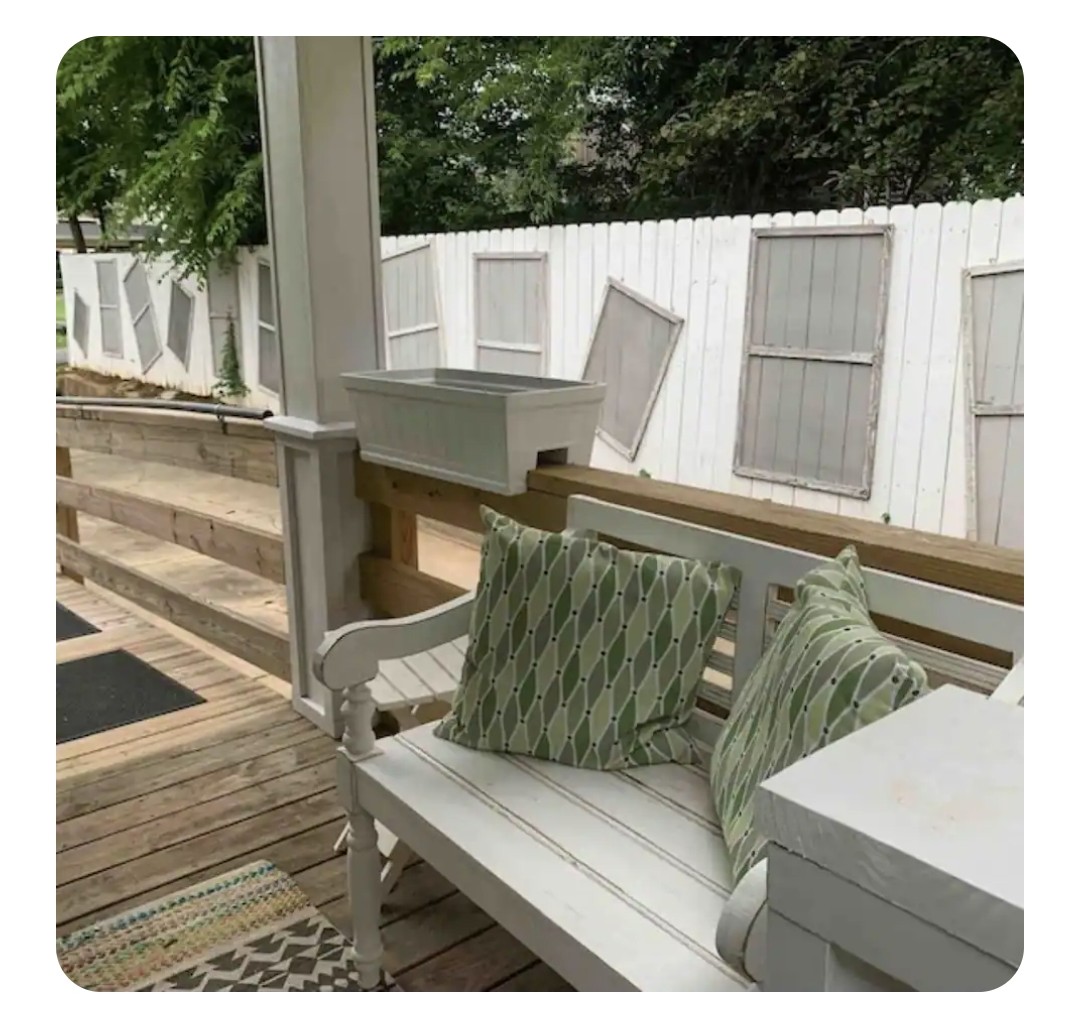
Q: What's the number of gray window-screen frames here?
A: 11